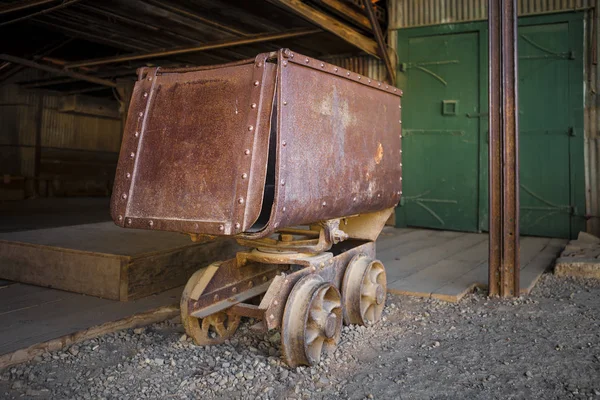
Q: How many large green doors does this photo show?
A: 2